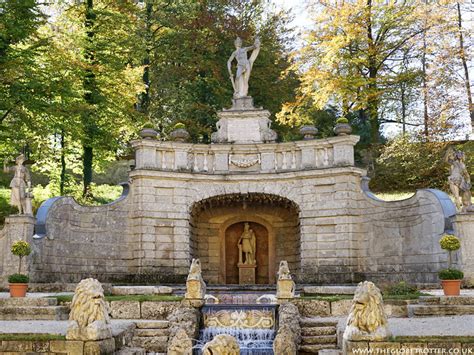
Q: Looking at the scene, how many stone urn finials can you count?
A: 4